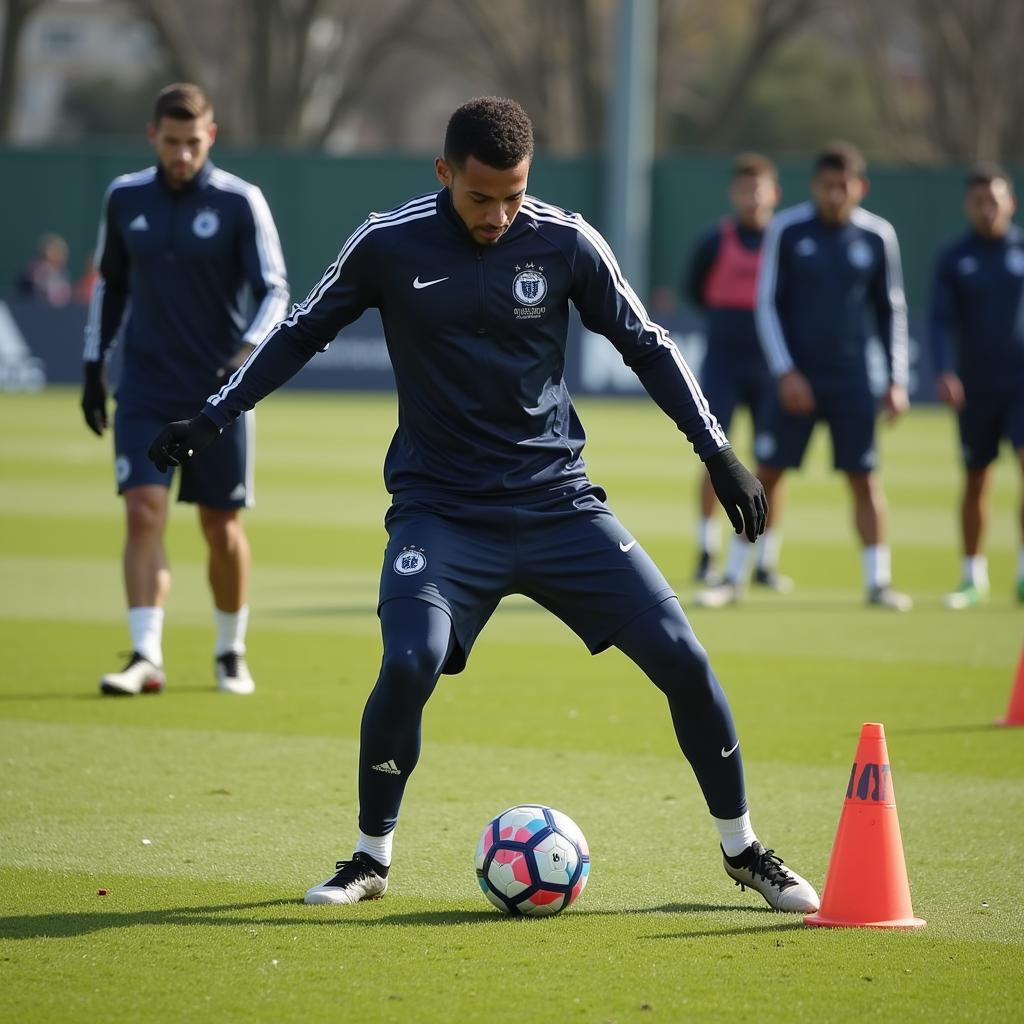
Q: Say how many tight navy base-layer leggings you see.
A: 1